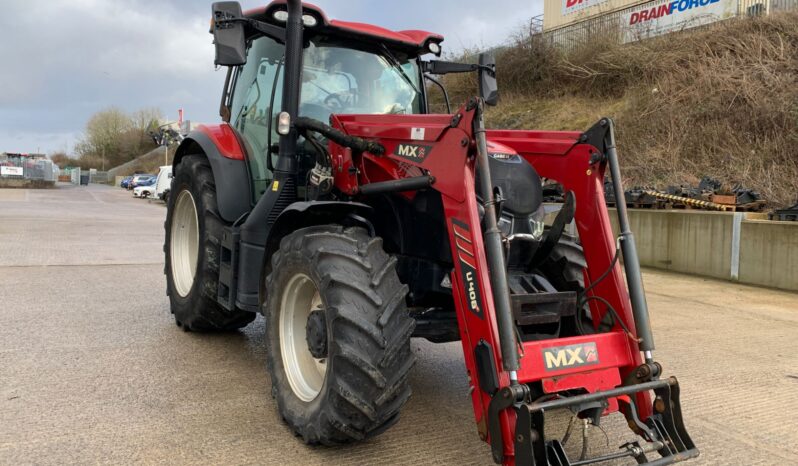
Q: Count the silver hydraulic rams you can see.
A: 2